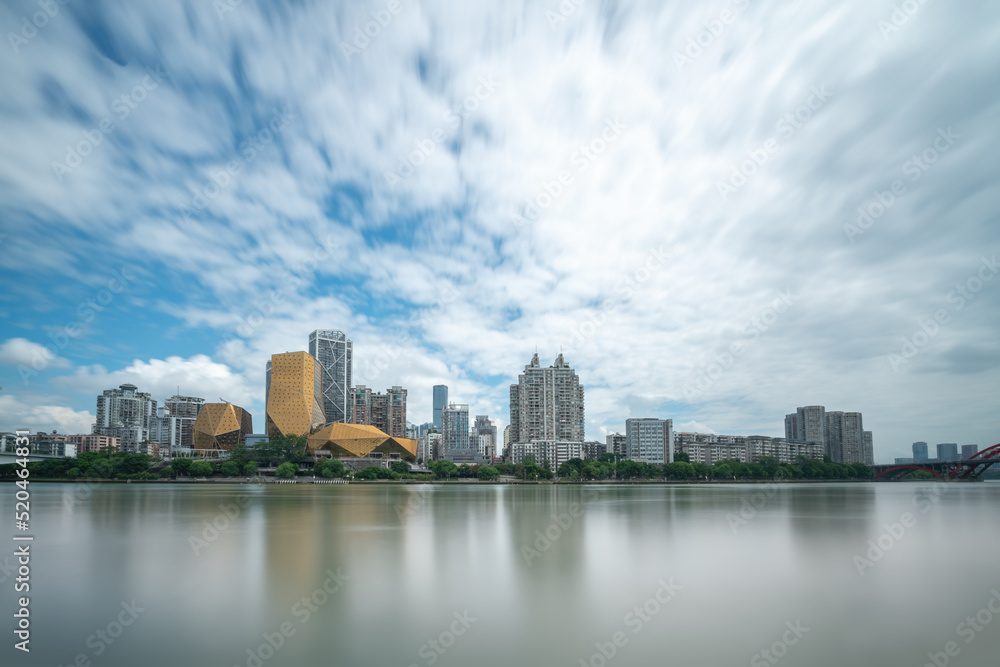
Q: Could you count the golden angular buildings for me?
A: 3